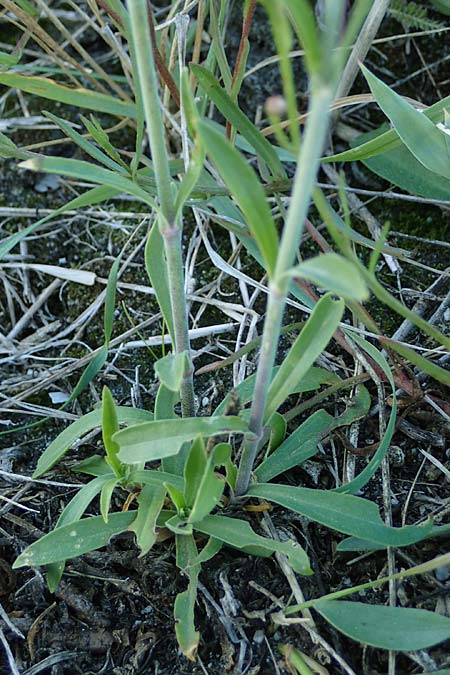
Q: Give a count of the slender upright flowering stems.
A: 2